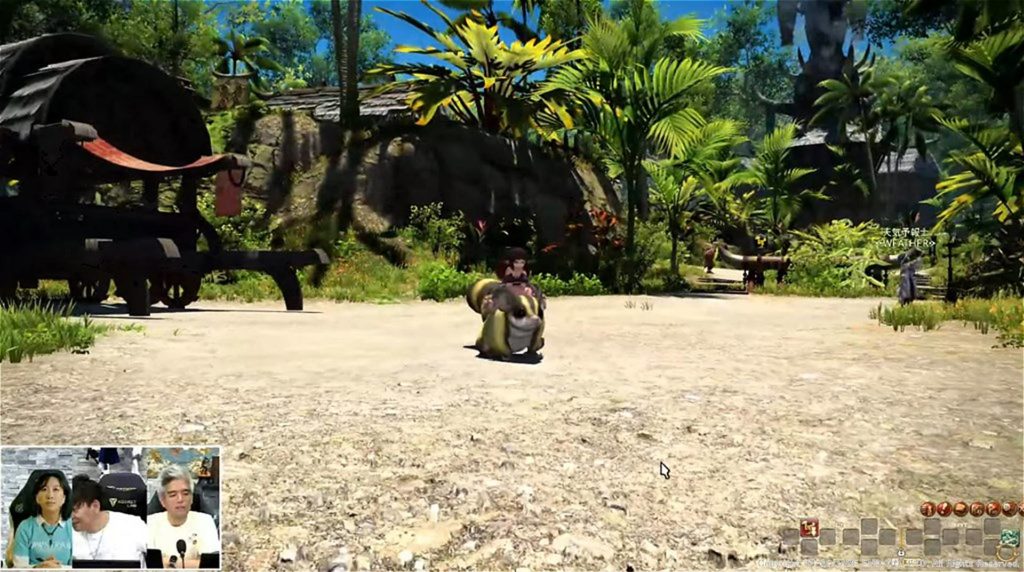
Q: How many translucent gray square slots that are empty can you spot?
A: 14